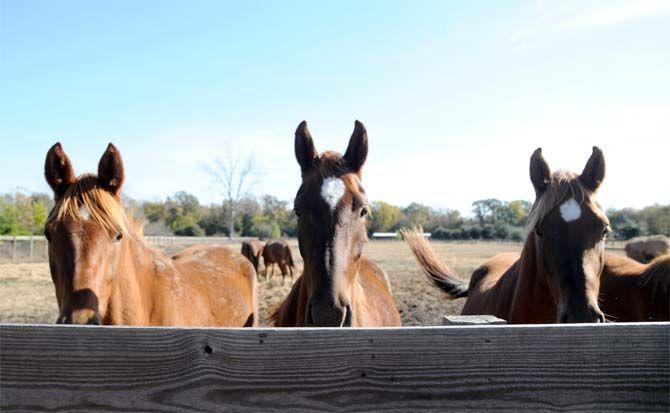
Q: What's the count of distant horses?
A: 2